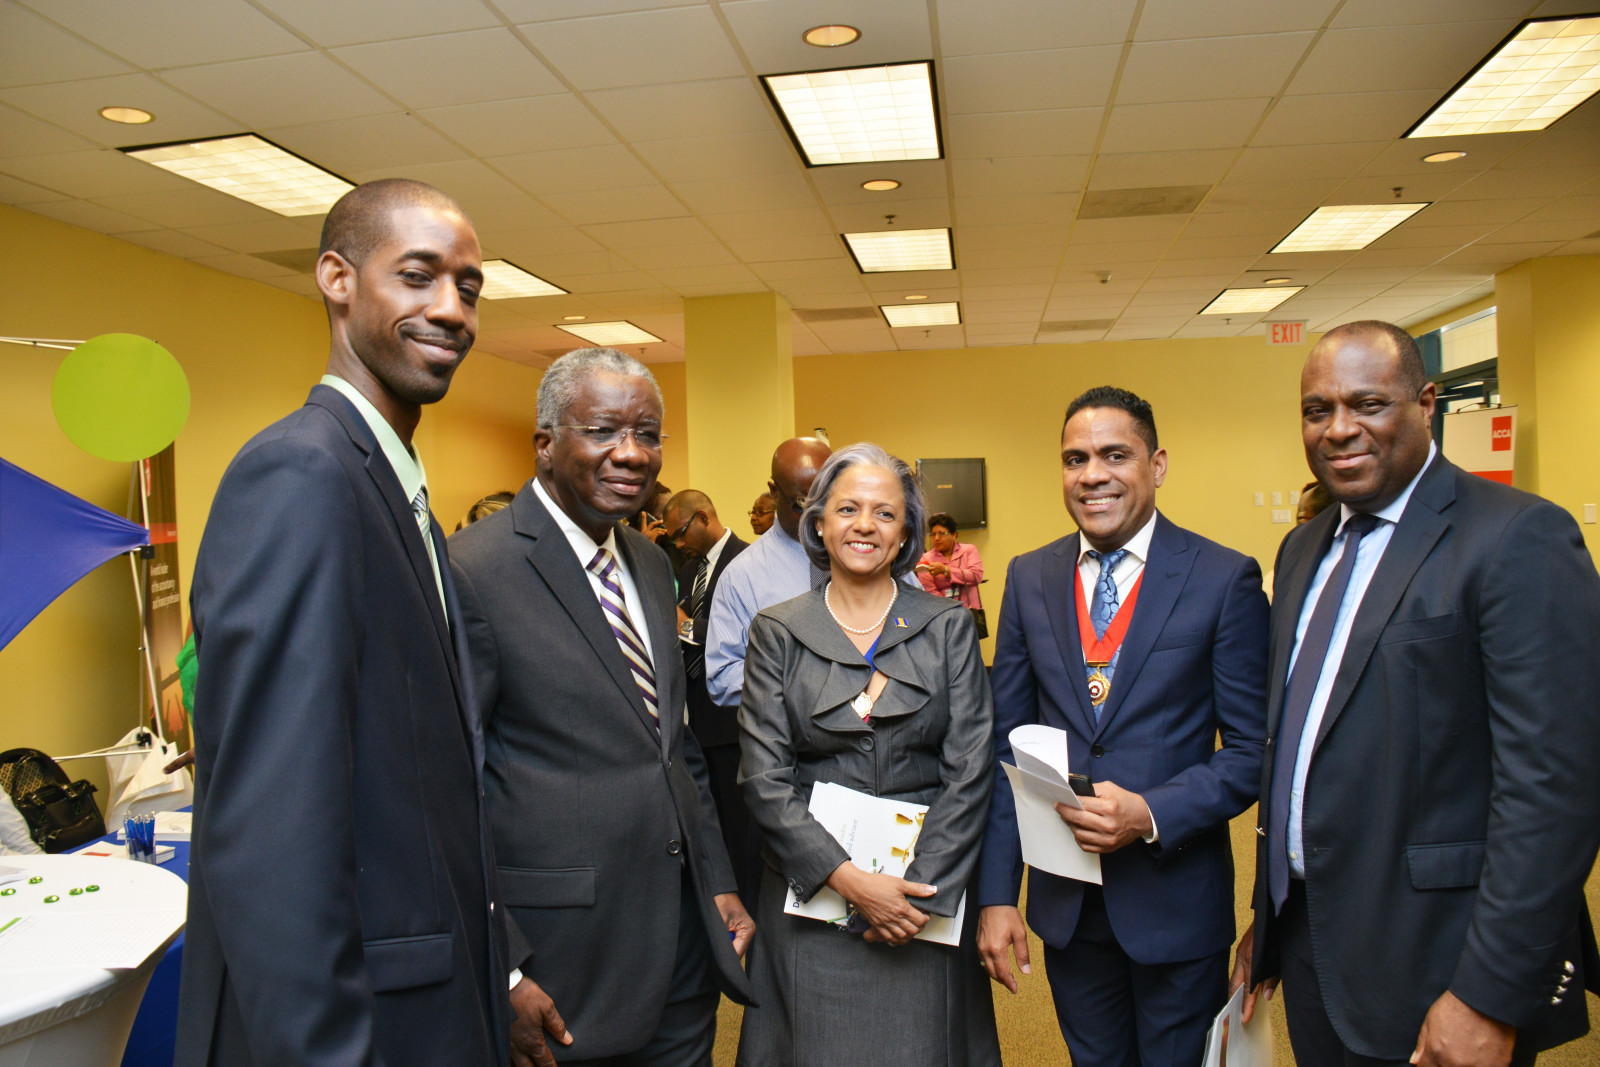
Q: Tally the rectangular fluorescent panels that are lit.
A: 9